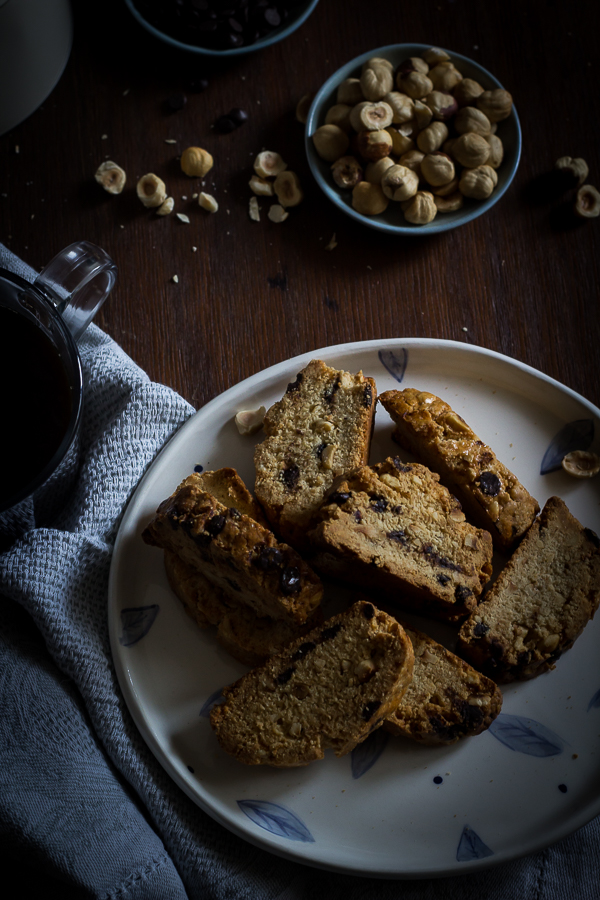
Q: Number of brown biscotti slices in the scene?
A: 8